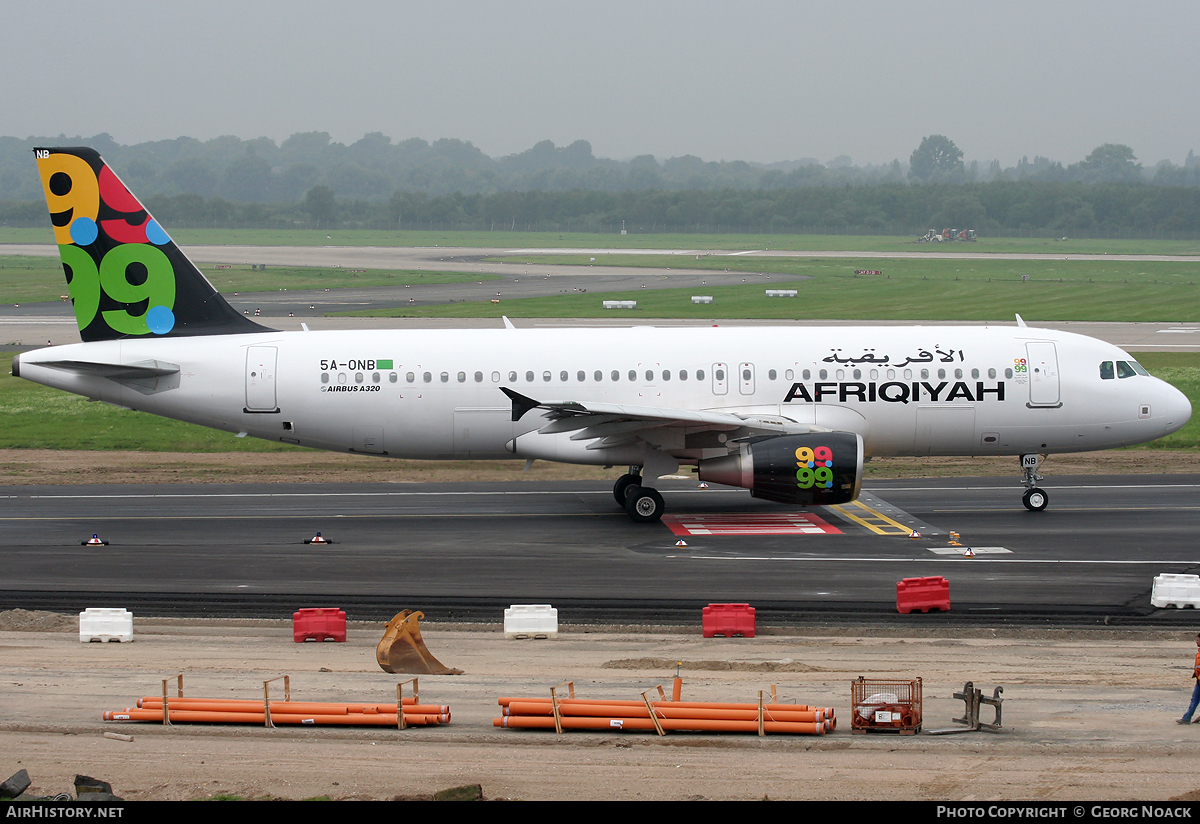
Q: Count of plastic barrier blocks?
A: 6